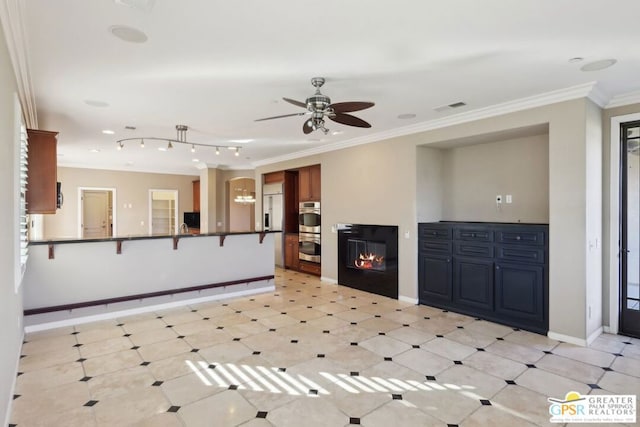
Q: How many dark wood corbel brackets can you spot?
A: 5